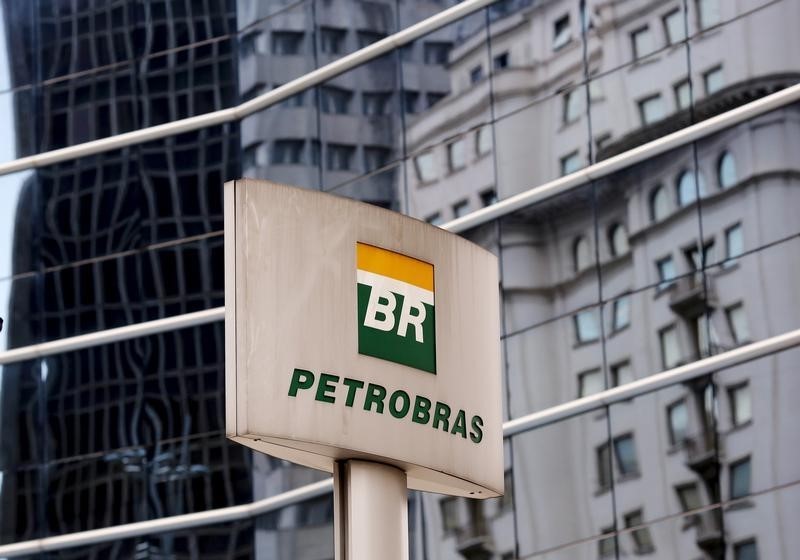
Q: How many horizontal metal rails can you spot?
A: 3